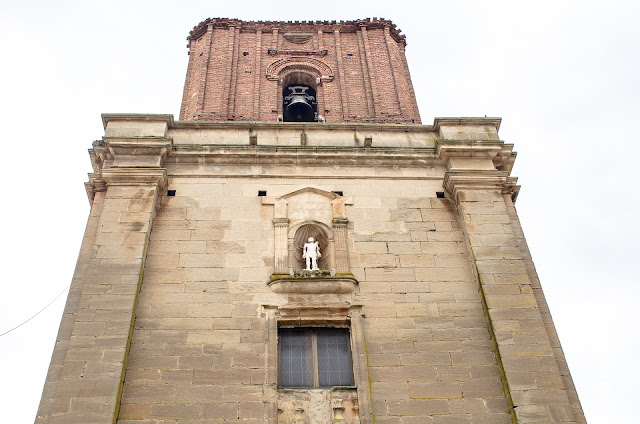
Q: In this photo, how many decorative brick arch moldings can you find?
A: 1